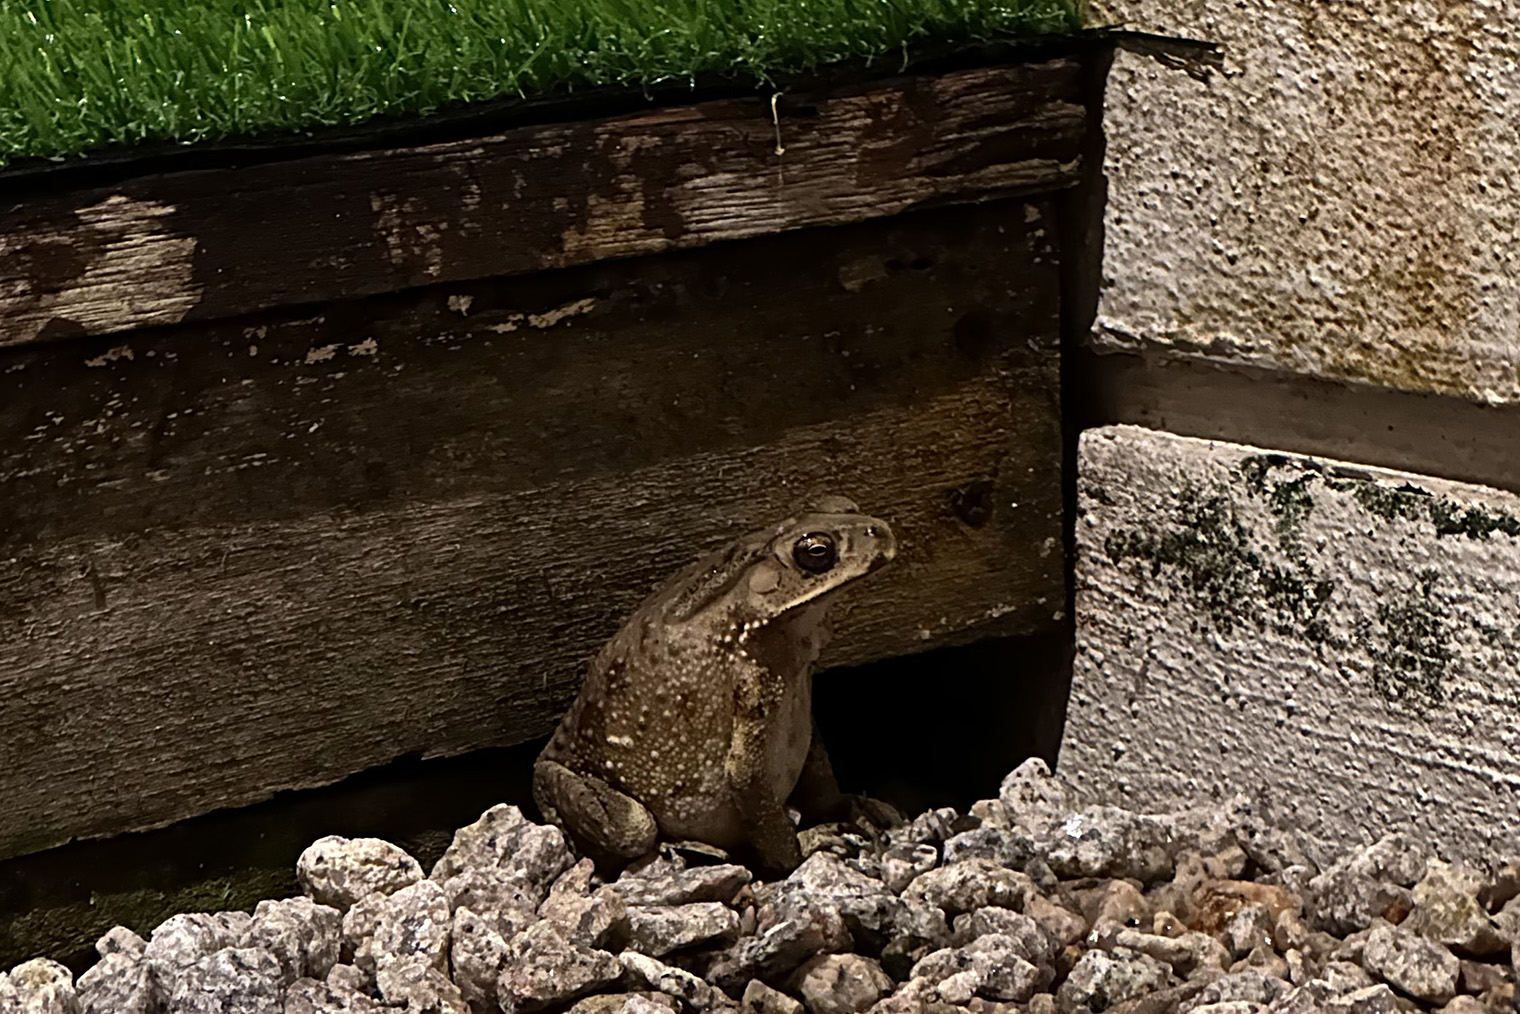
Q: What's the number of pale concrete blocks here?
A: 2